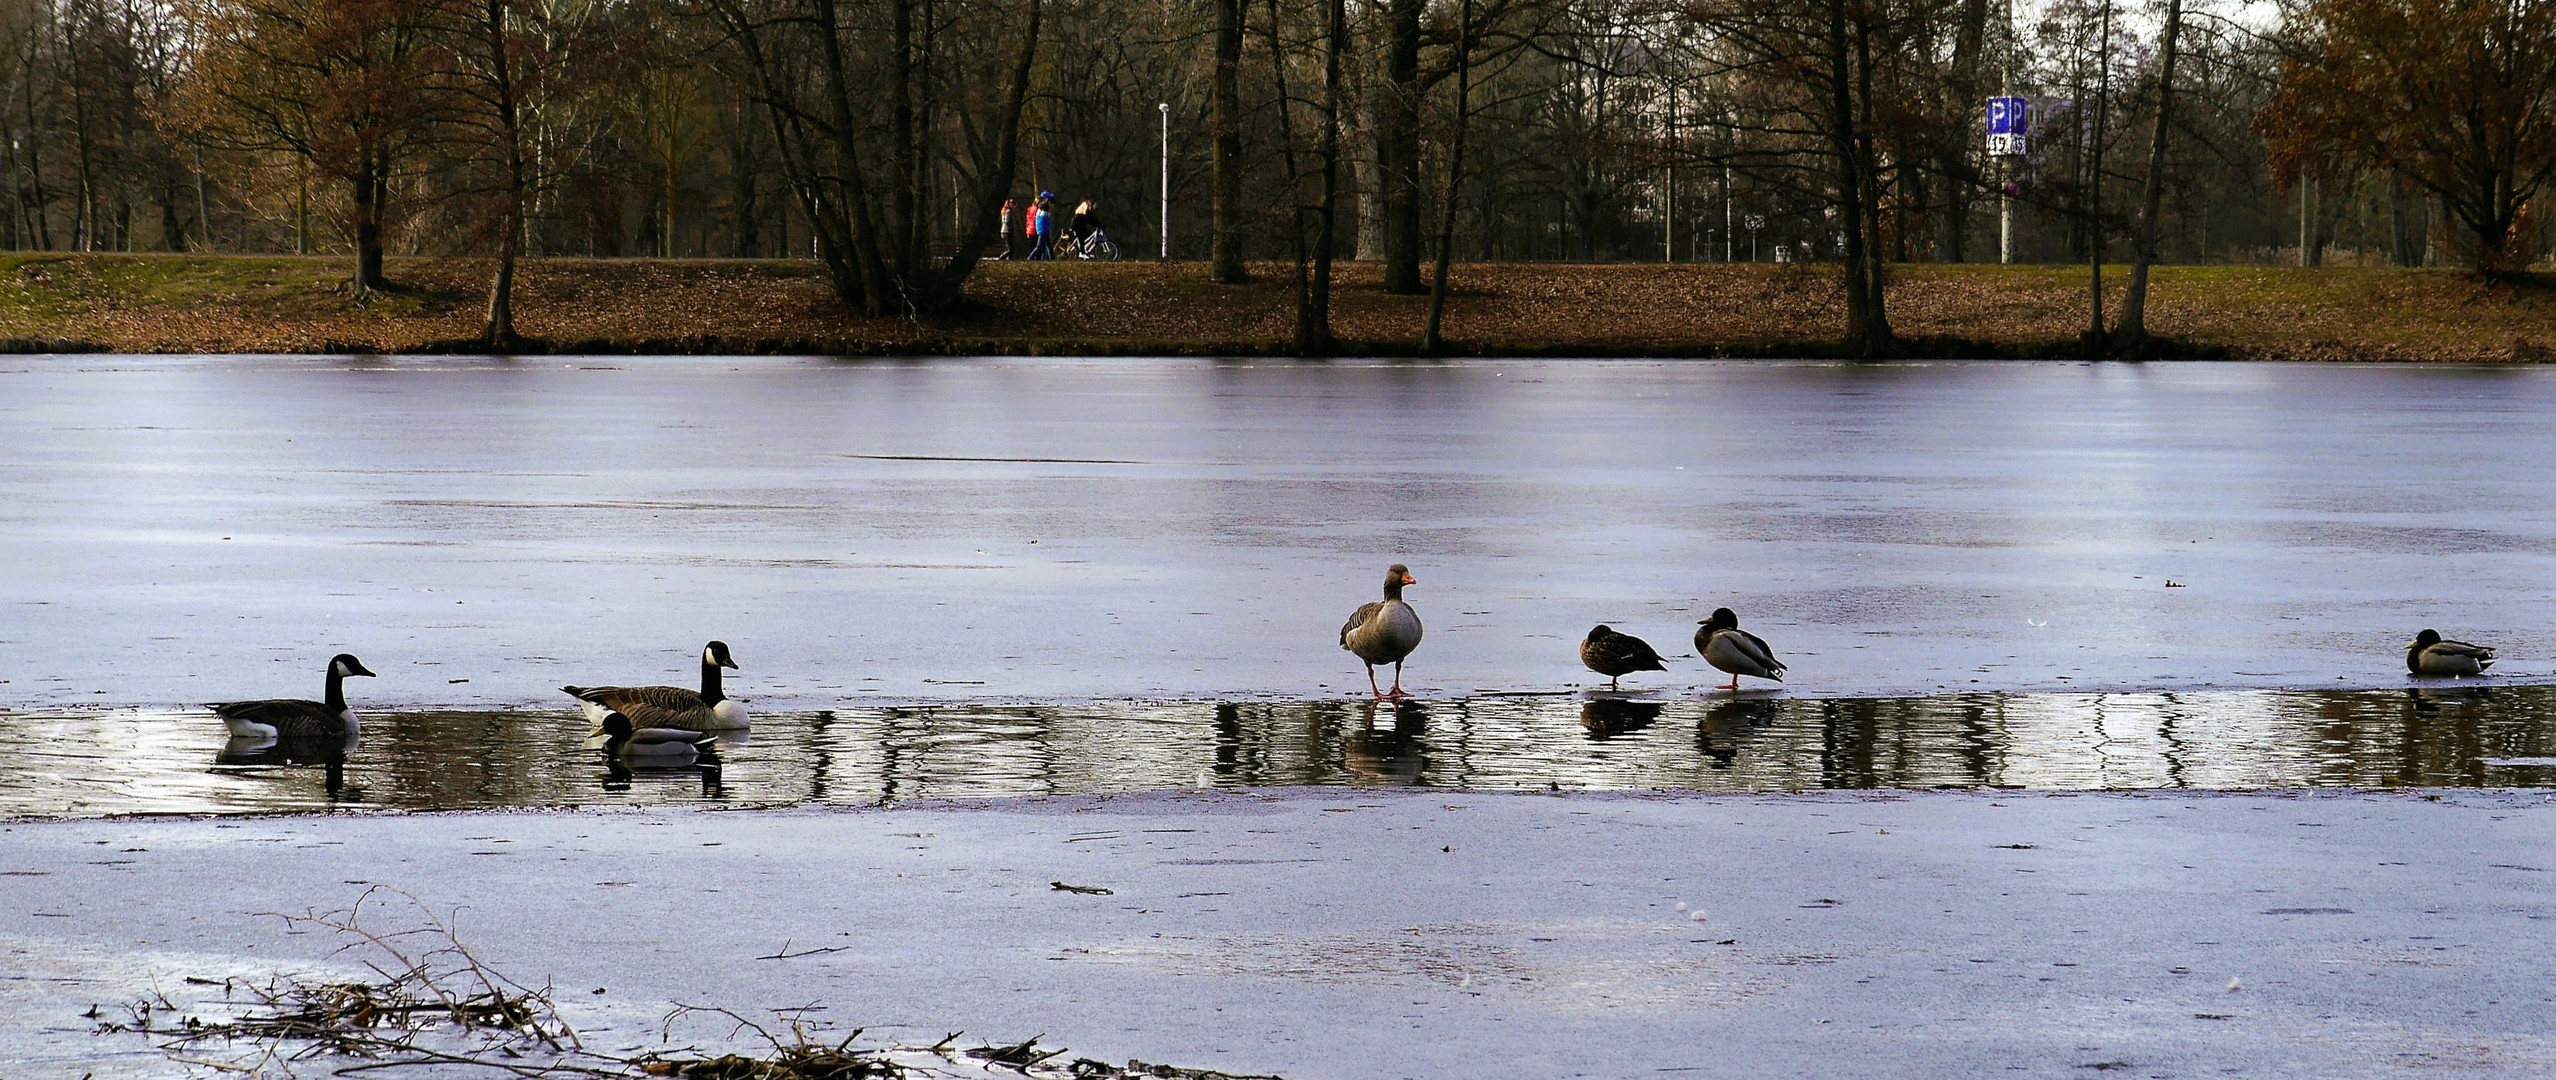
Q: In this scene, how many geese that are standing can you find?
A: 1